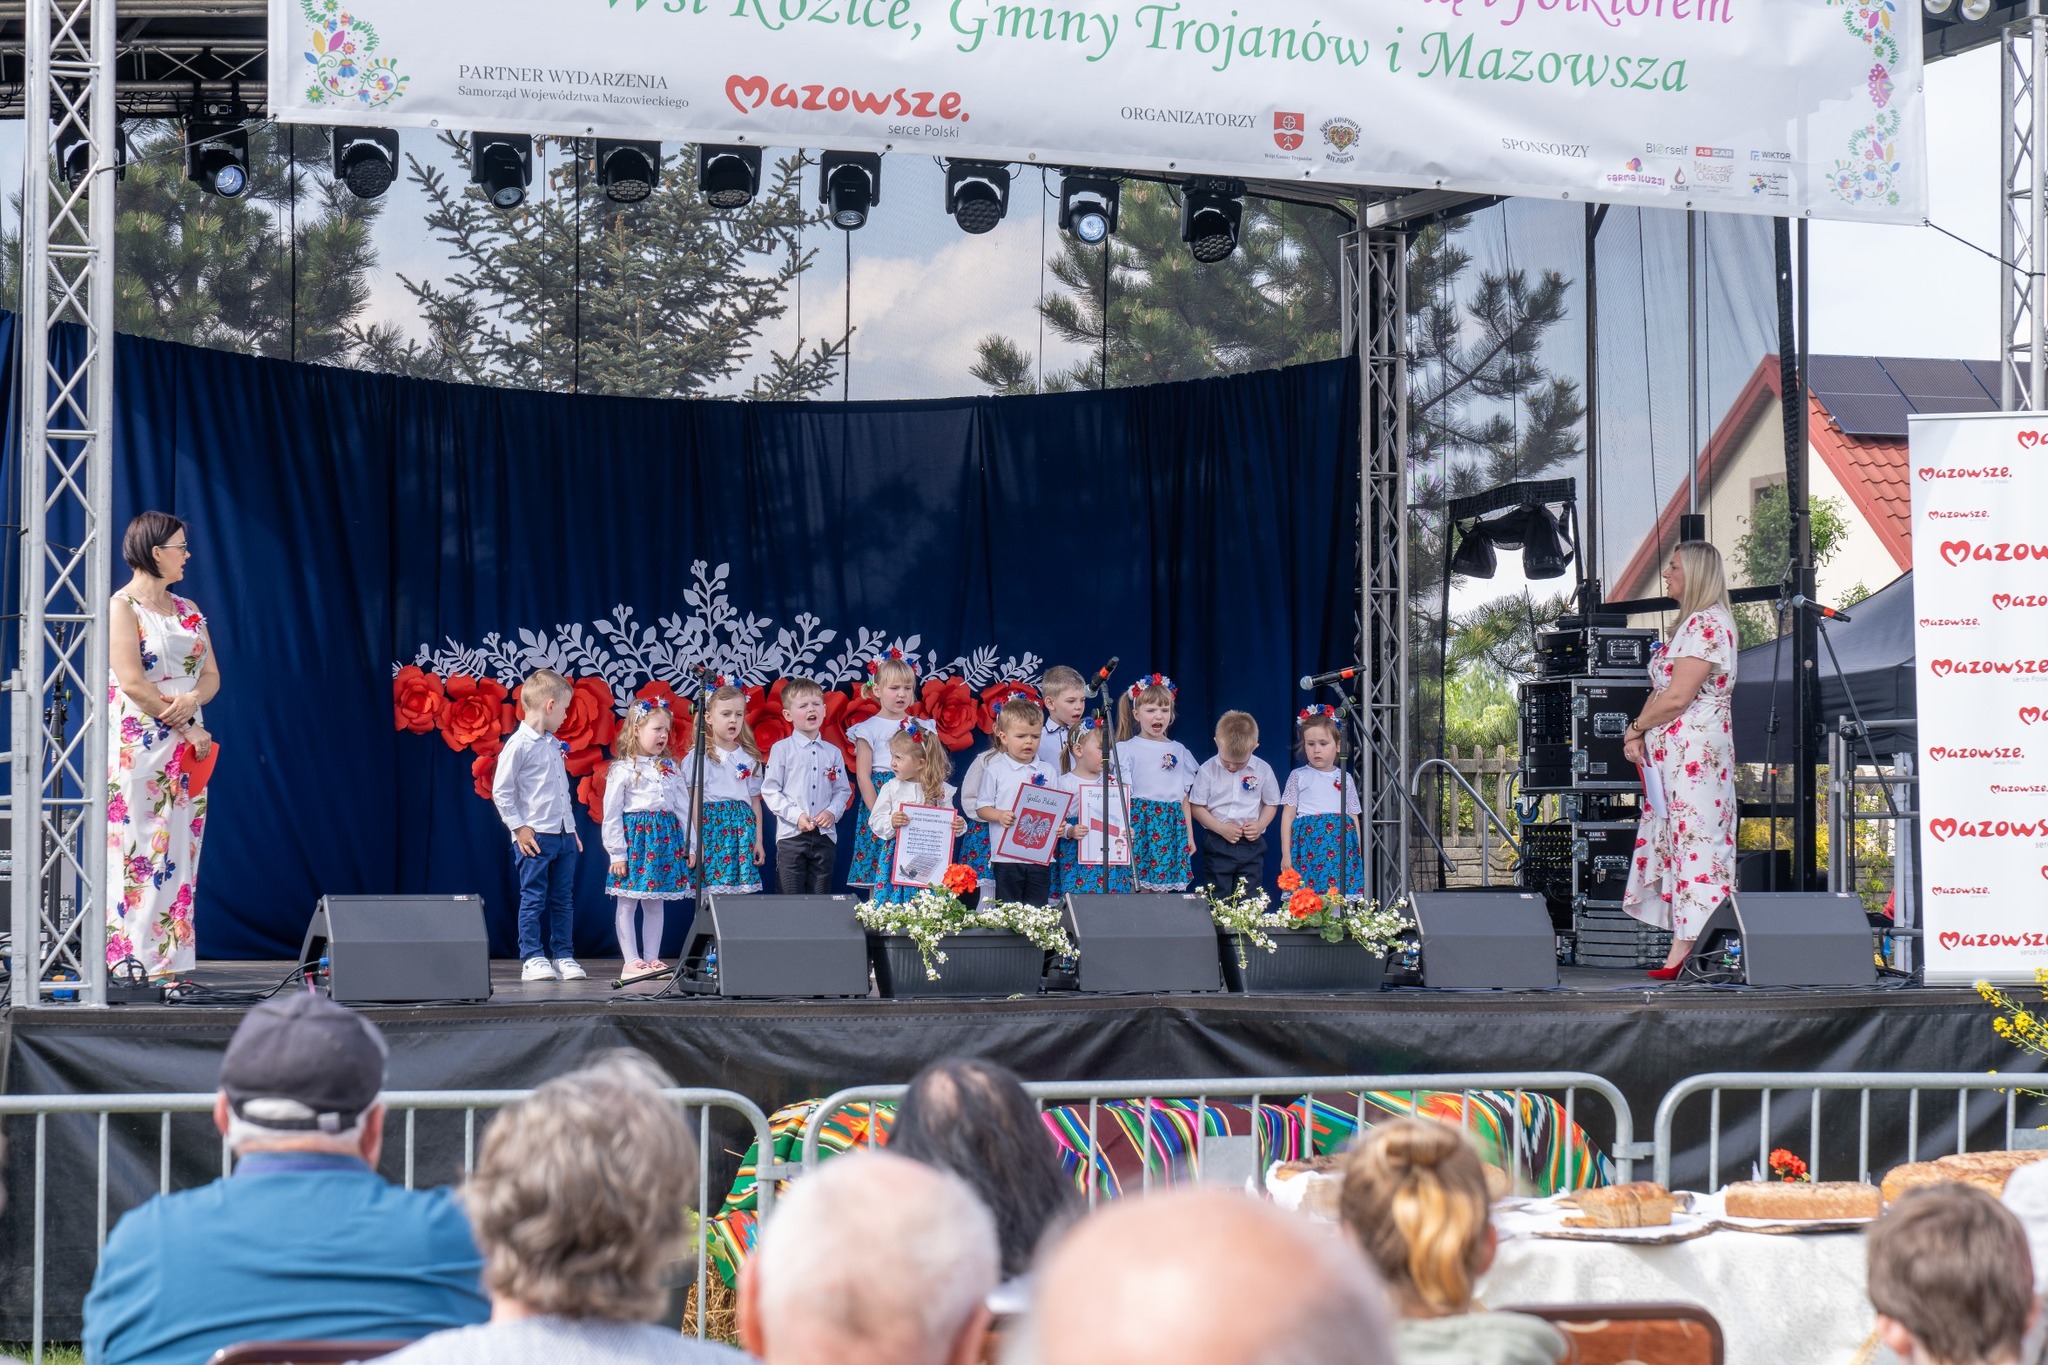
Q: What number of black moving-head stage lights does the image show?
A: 10